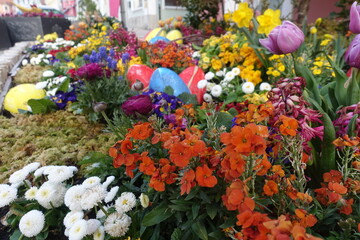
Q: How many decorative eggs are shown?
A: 7